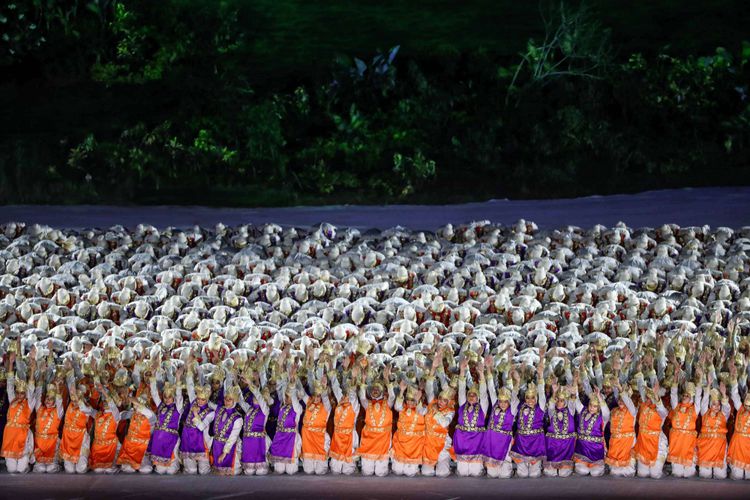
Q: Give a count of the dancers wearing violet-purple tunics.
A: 10